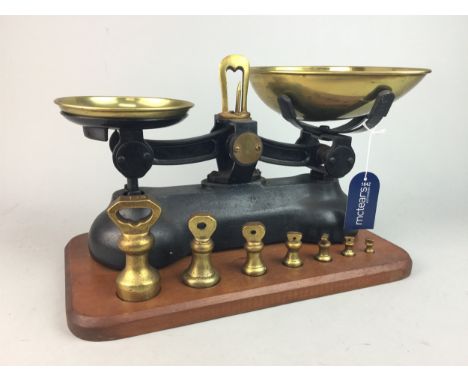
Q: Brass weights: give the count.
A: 7